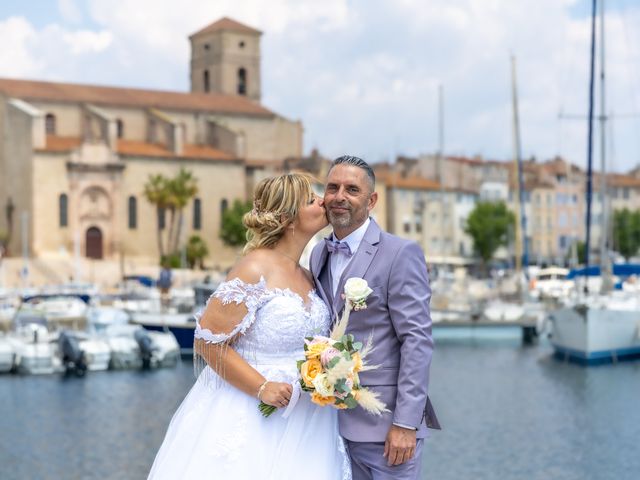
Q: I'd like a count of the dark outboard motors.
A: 2